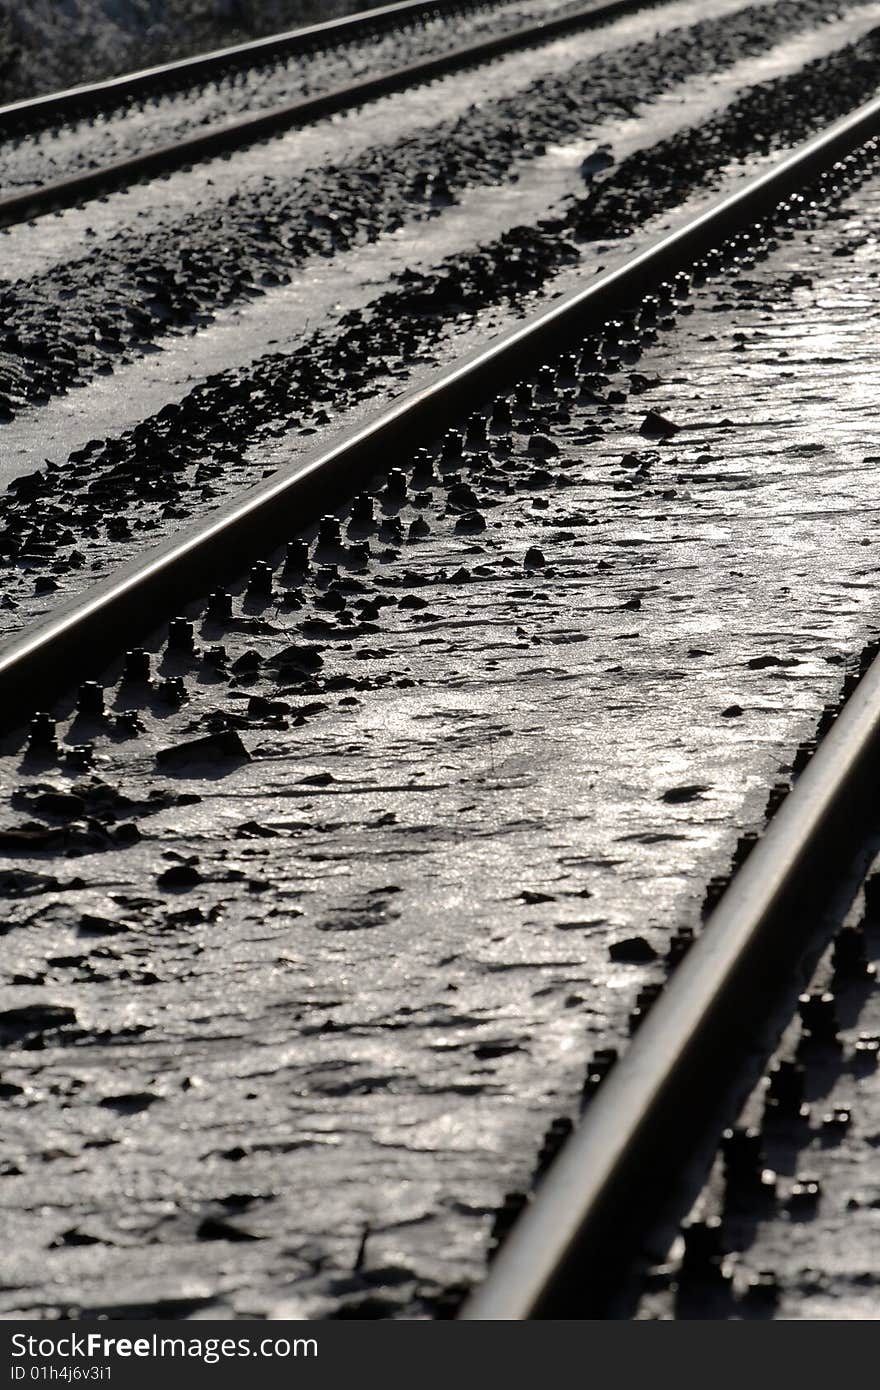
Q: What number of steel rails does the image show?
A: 4